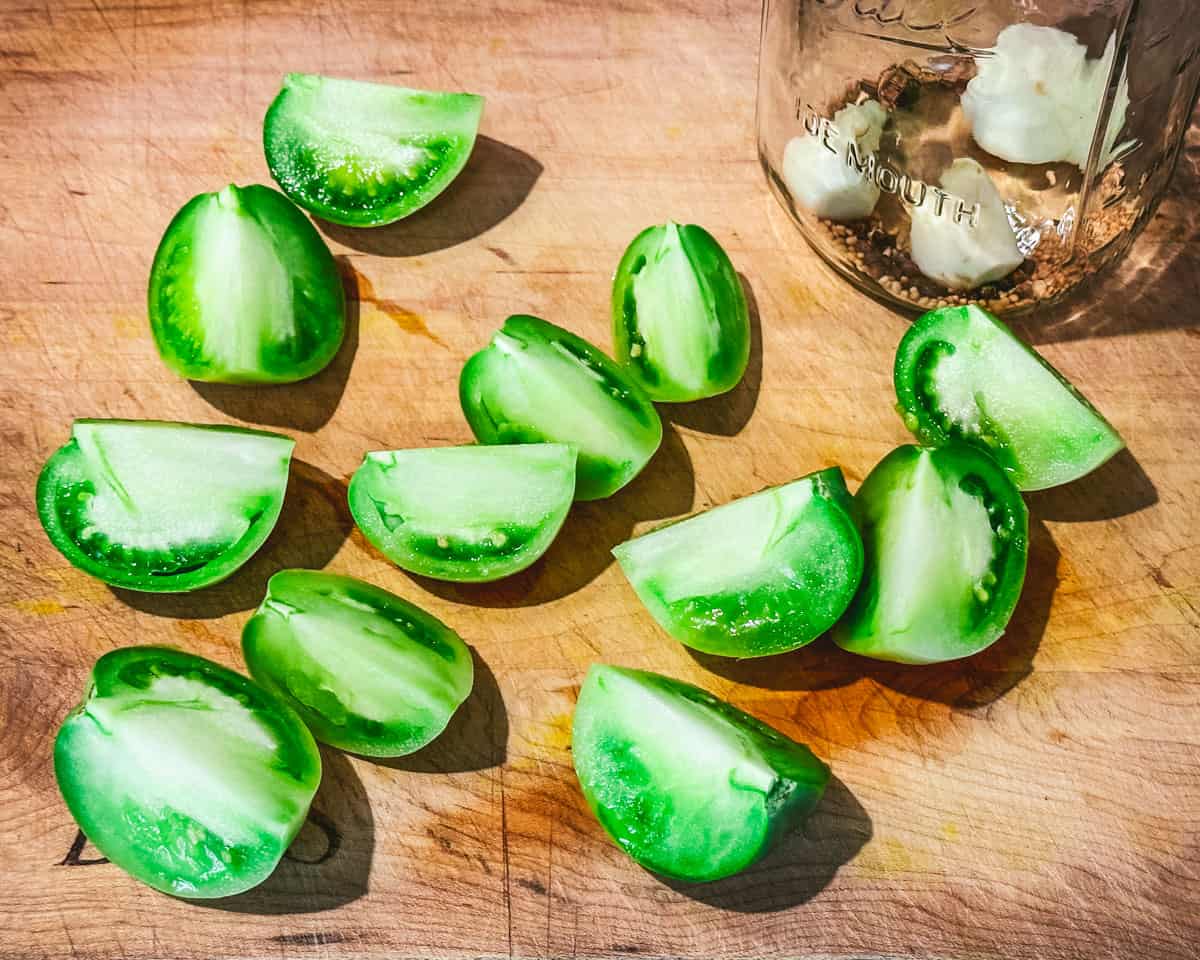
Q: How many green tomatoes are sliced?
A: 12